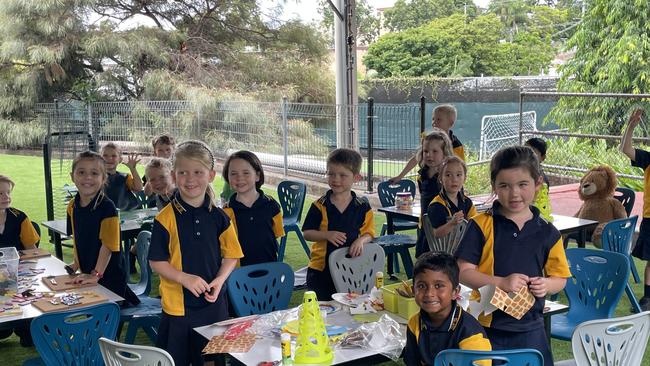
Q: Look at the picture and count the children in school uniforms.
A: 15